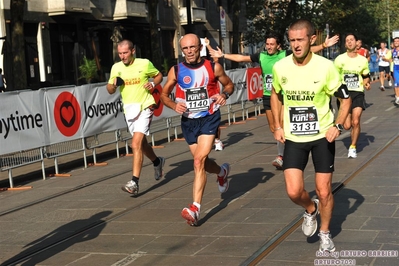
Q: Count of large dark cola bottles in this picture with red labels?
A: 0